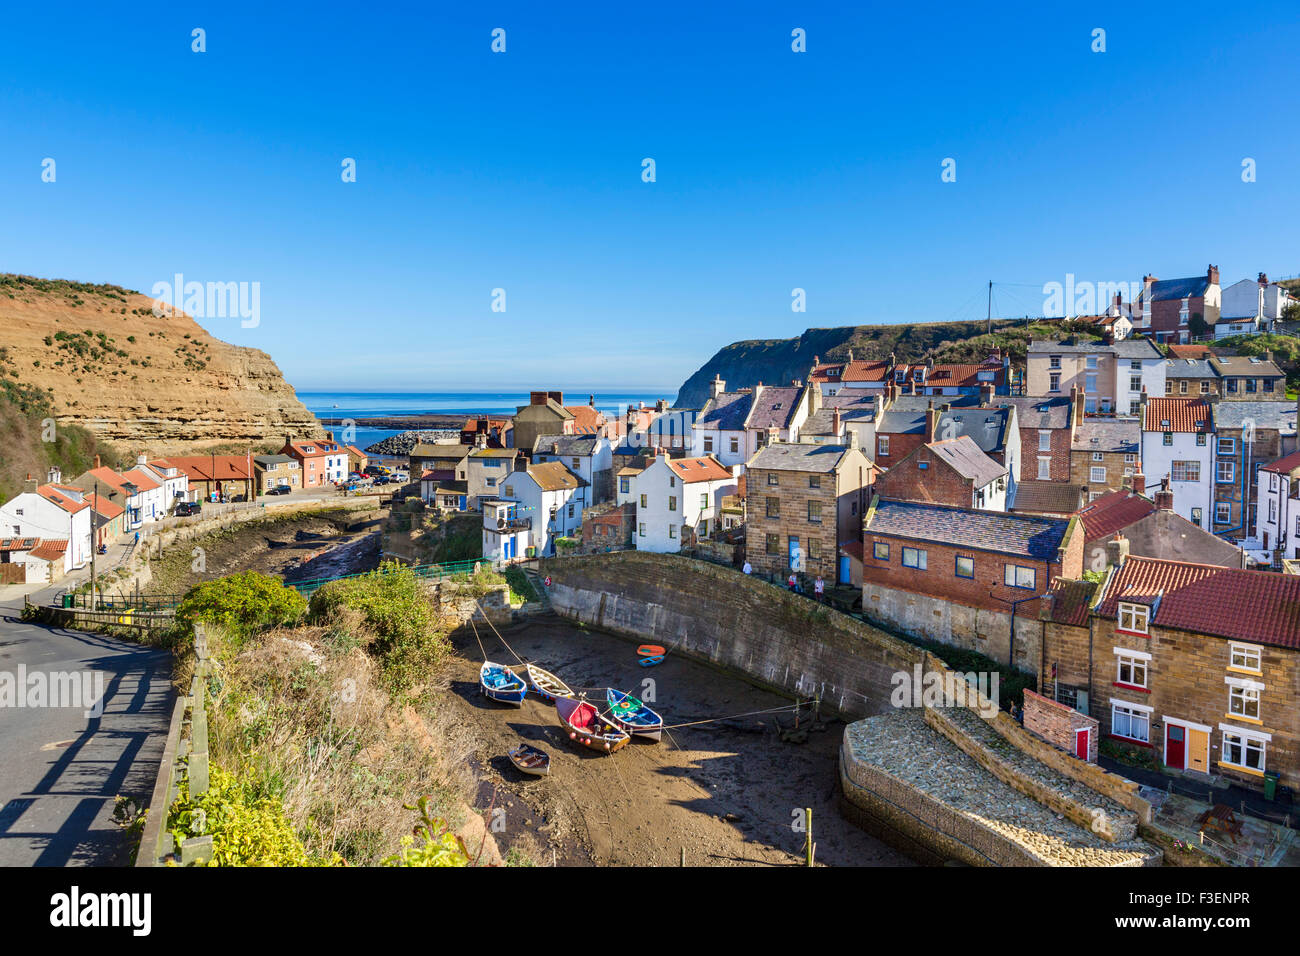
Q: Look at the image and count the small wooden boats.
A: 7